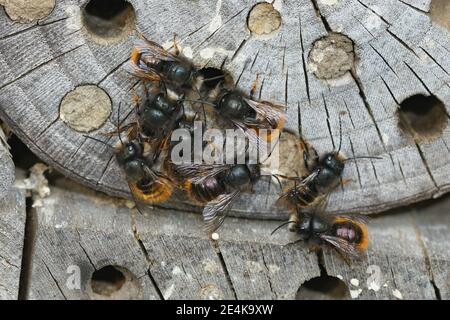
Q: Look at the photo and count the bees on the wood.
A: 8